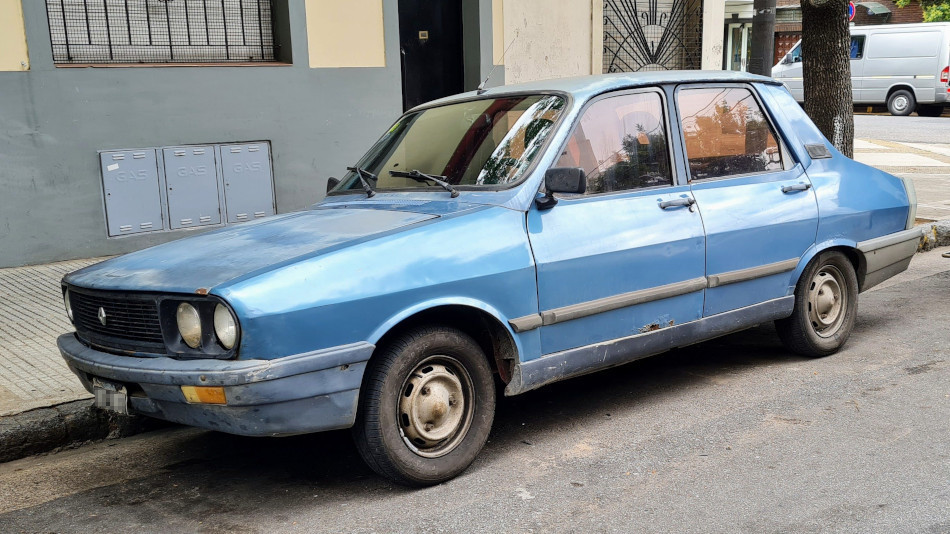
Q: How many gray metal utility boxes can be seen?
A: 3